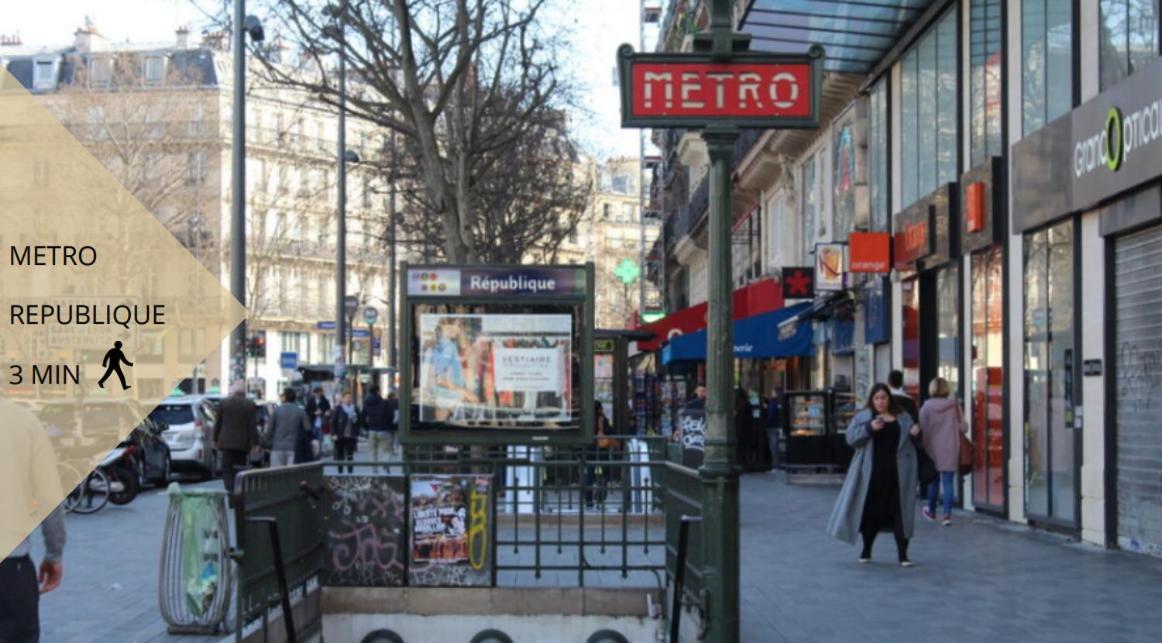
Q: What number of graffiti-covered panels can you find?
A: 2